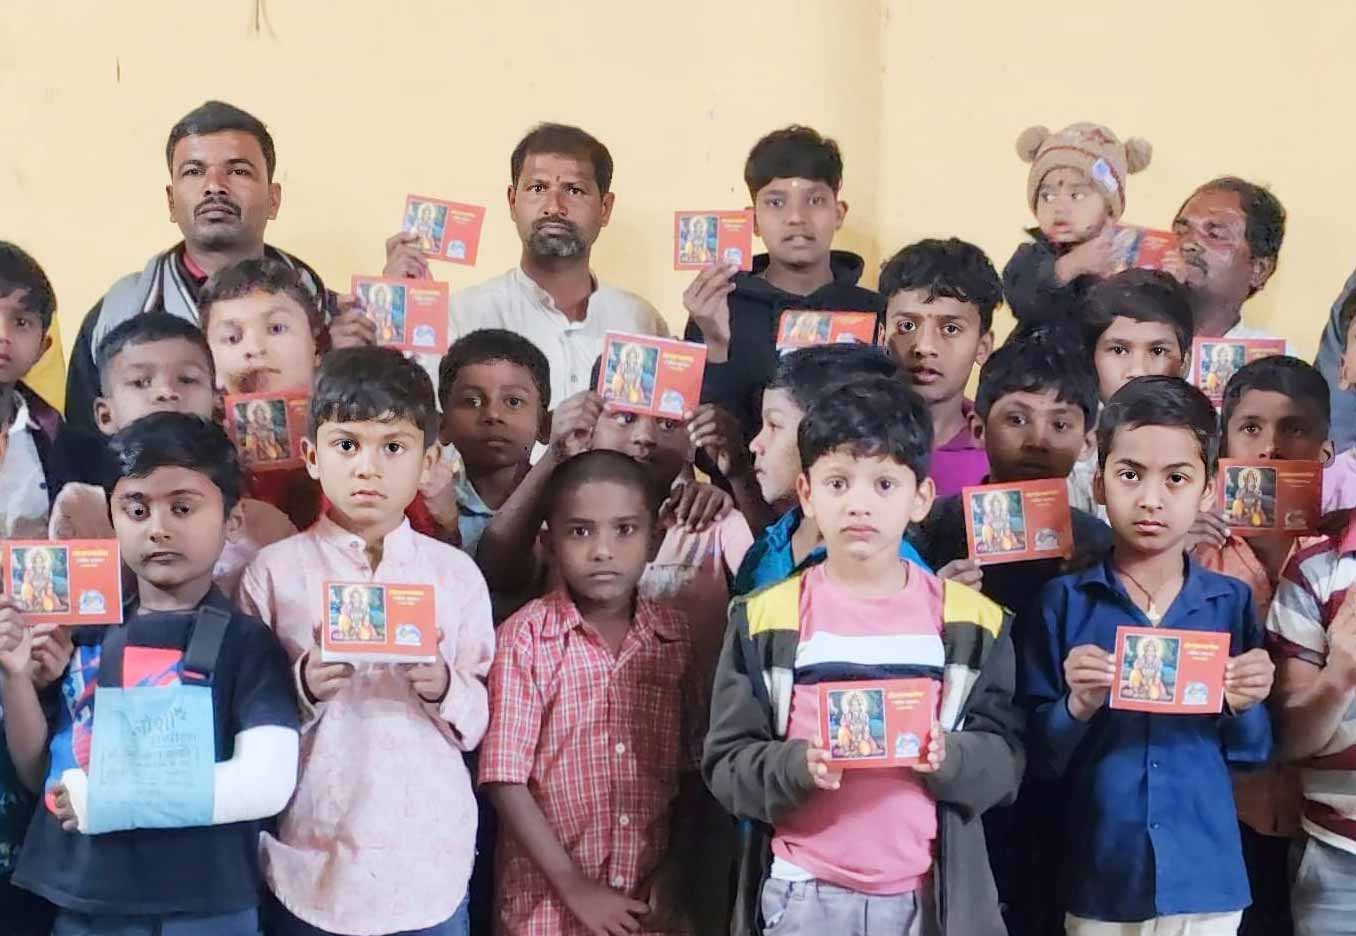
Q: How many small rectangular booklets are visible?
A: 14